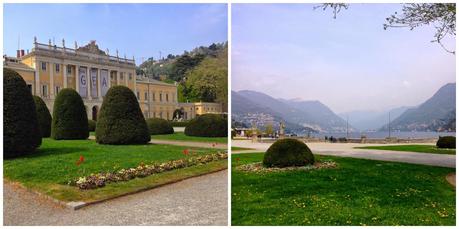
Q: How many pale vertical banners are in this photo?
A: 3